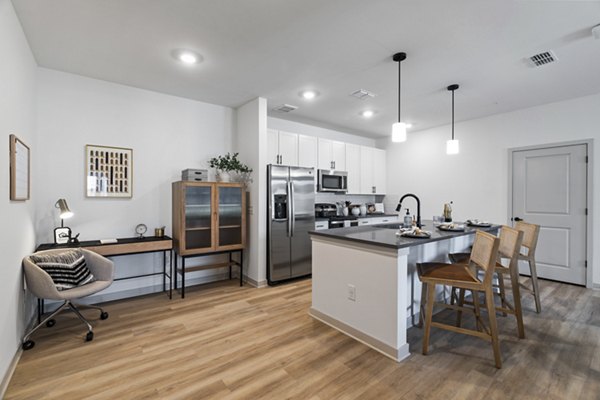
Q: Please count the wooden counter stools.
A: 3